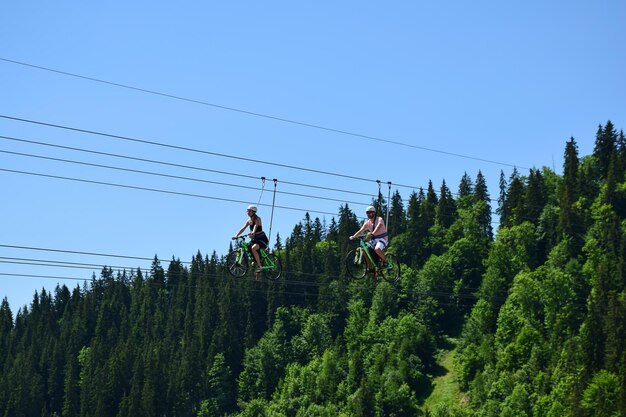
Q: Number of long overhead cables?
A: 9